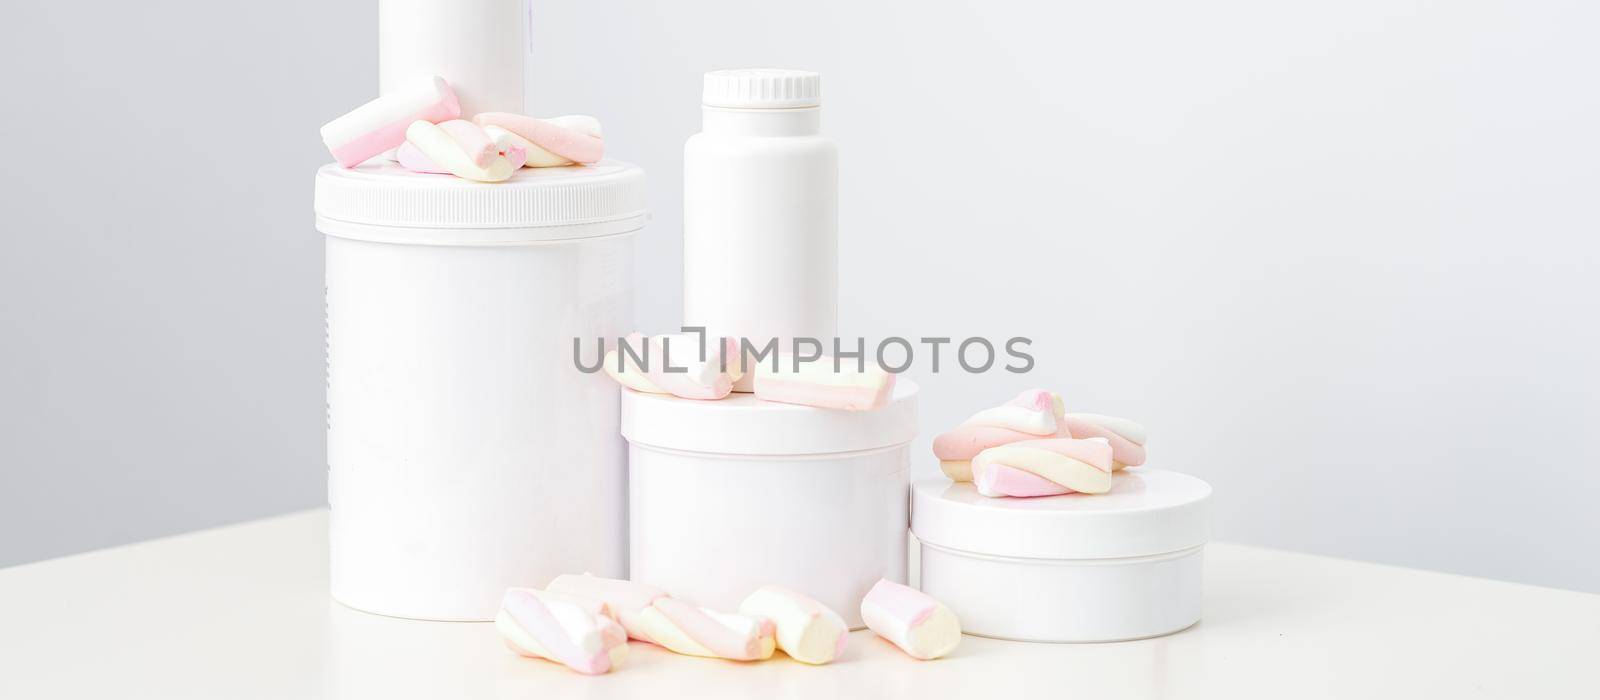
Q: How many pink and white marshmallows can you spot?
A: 13